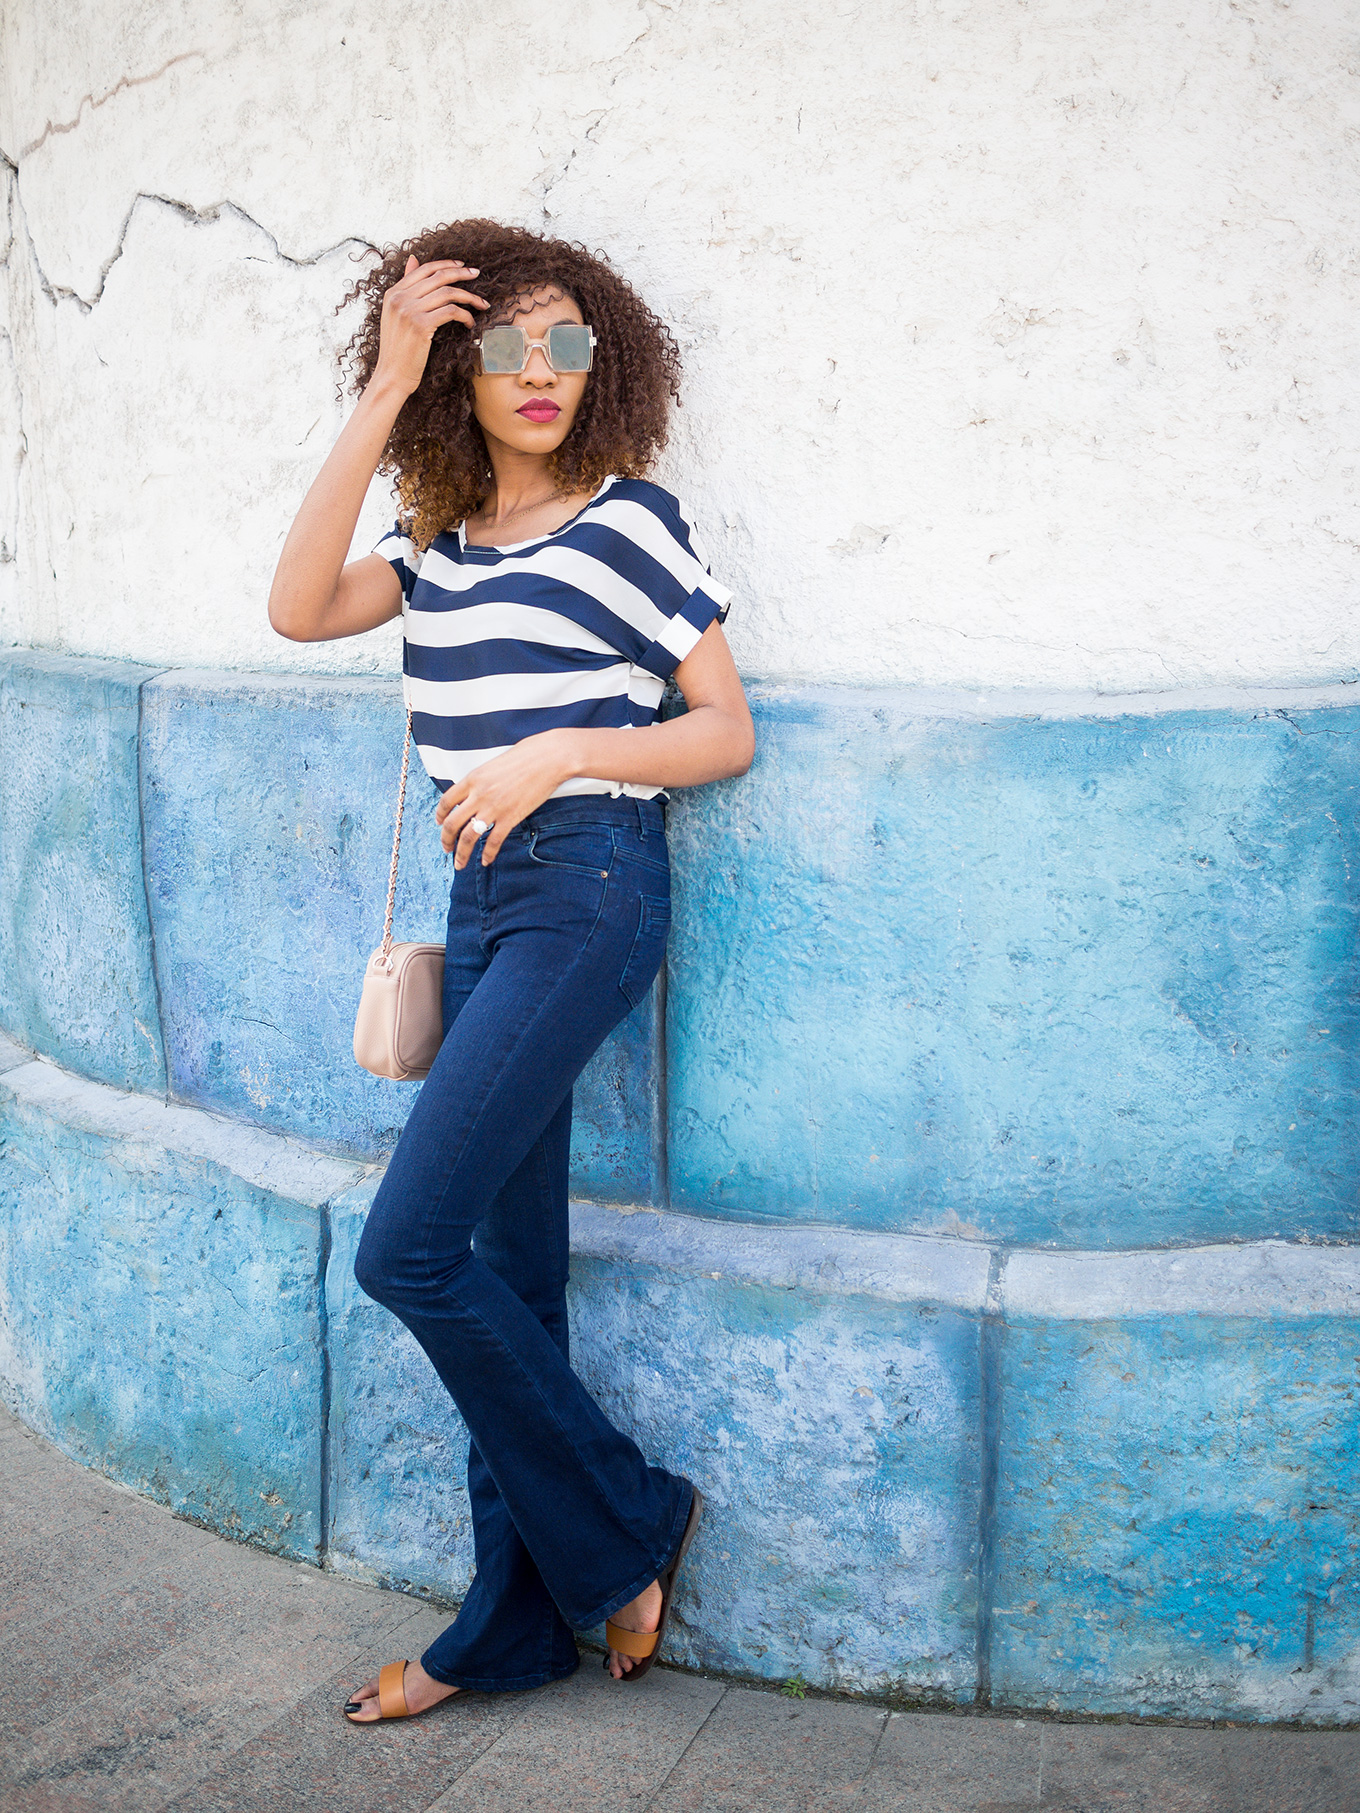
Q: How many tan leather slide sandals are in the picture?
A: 2